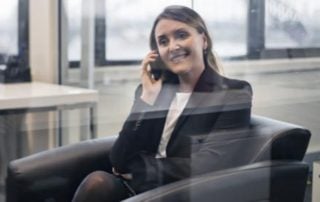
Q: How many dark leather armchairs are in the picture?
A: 1